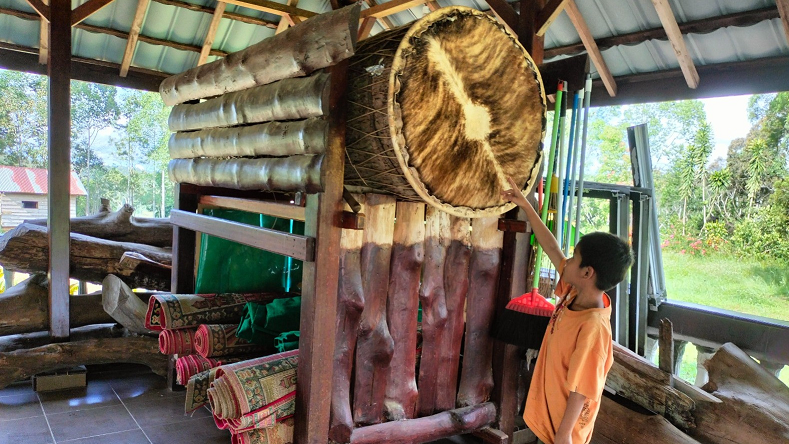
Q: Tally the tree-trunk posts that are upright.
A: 6